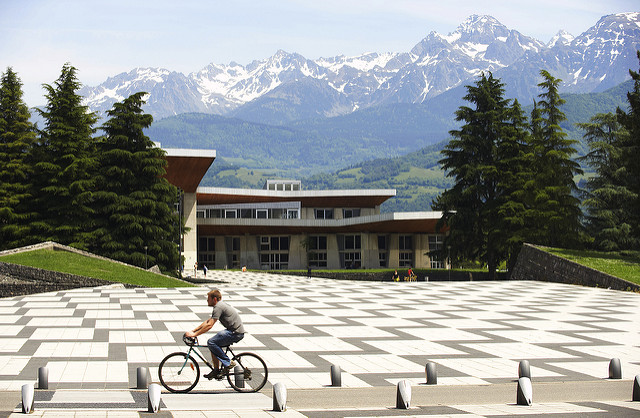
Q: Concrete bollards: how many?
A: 13